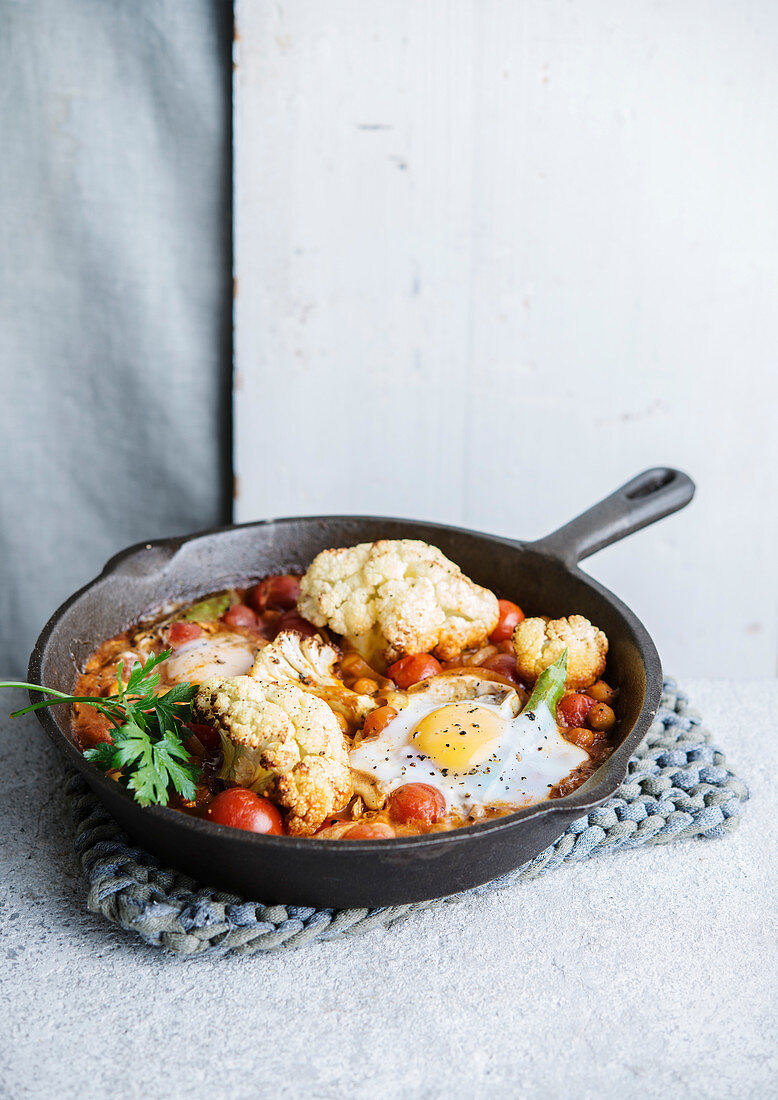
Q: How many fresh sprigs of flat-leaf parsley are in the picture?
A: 2